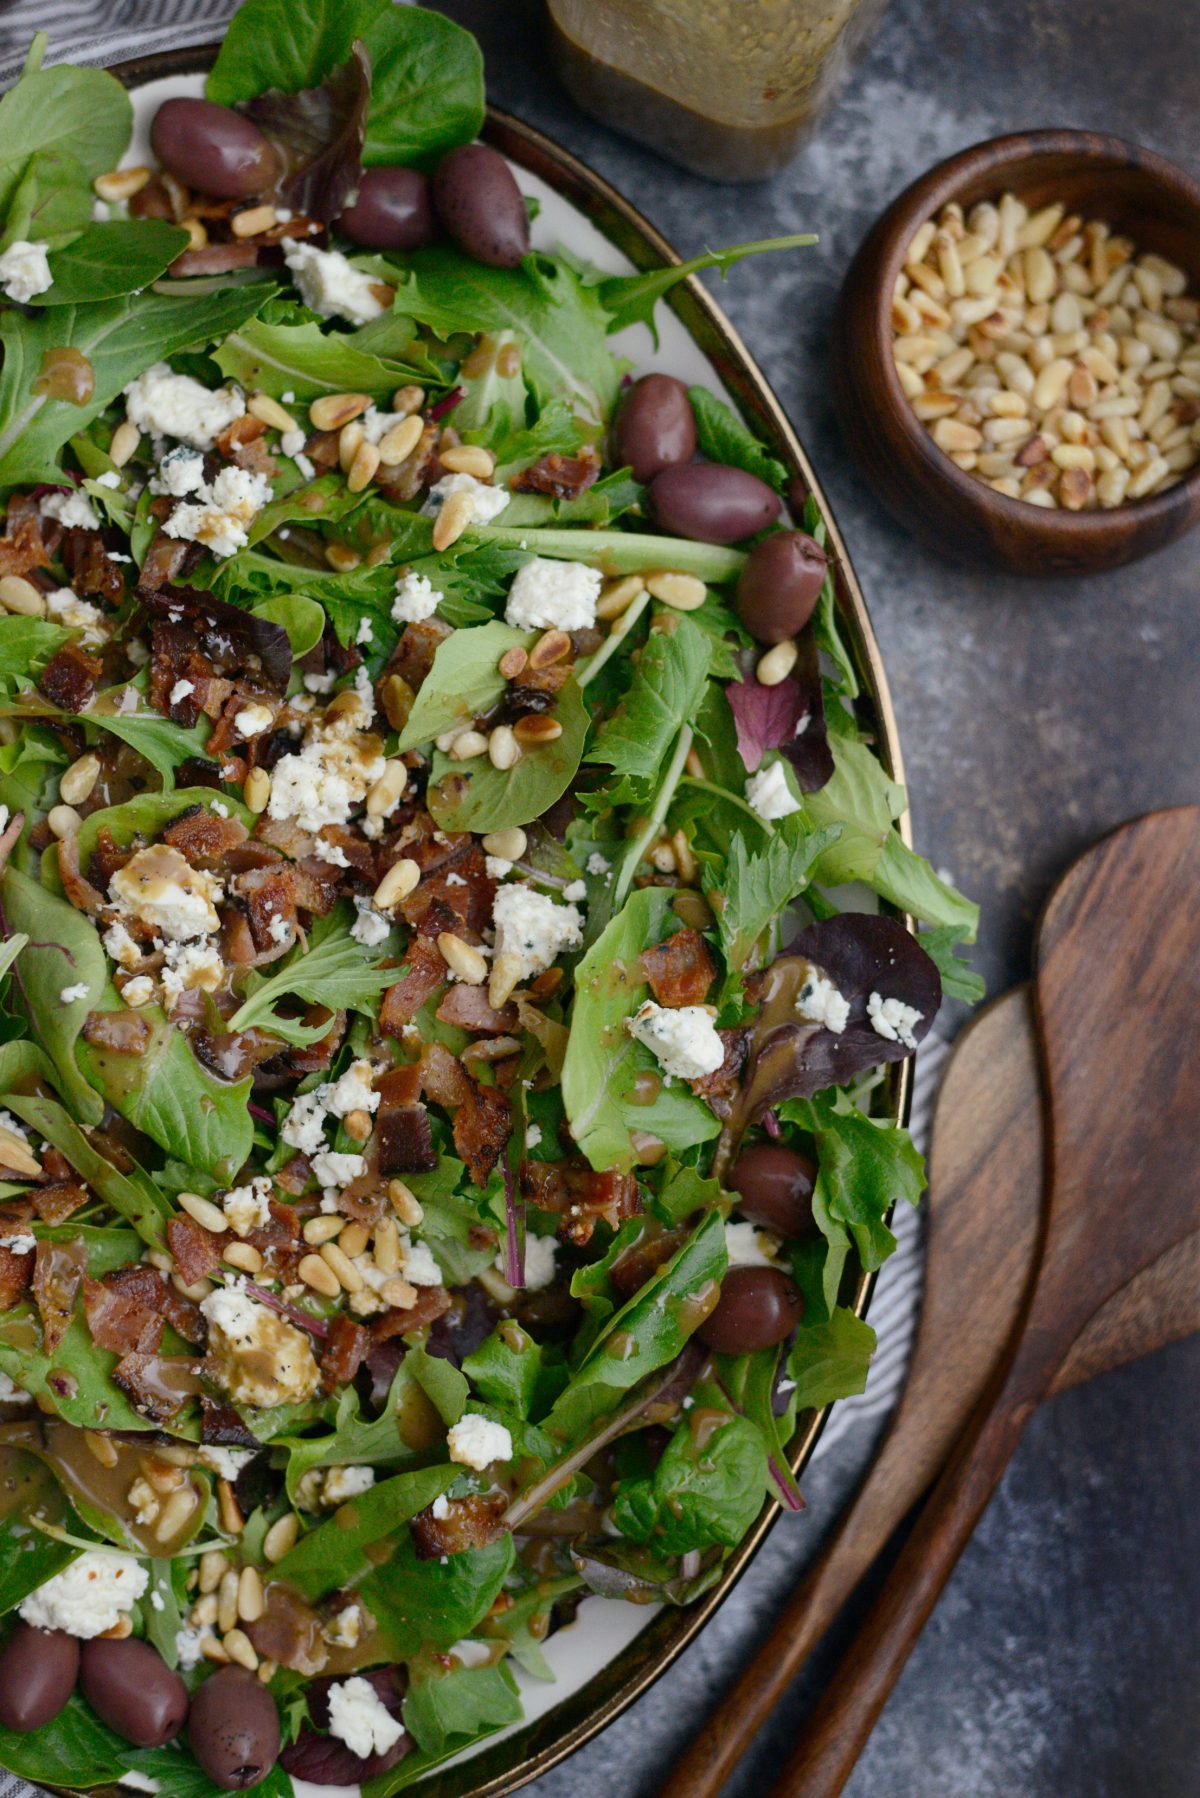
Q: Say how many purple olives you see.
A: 11